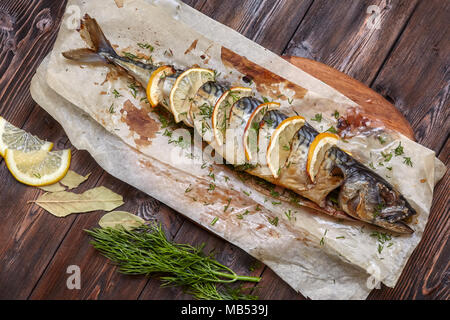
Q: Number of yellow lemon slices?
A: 8